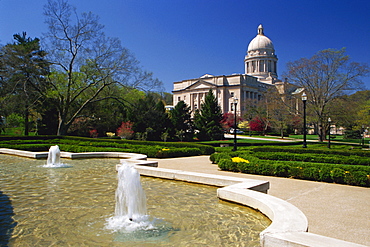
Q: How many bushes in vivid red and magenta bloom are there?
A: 4